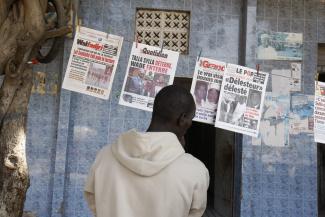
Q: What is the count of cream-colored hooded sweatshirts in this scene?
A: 1